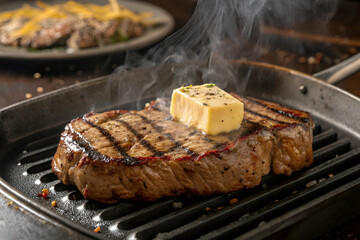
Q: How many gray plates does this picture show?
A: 1